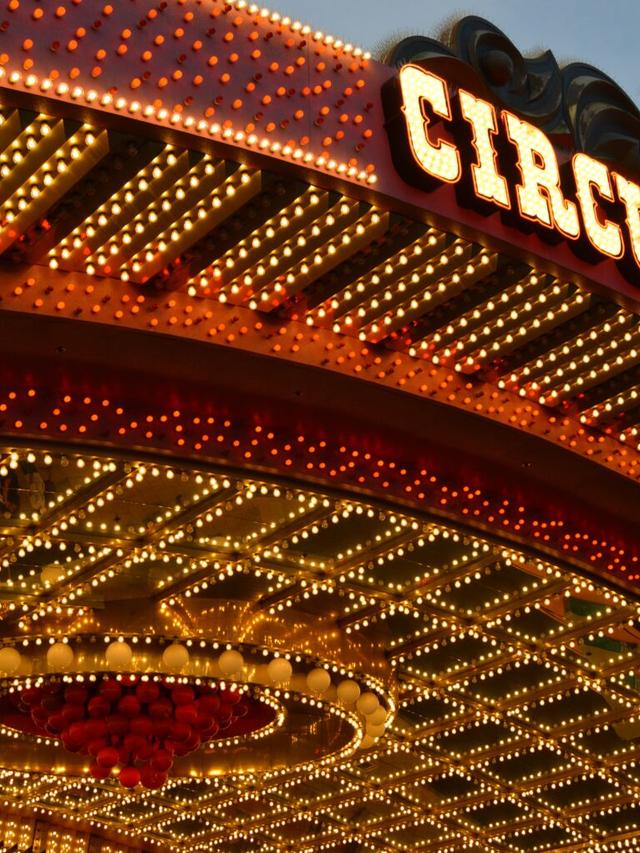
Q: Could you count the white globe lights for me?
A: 12